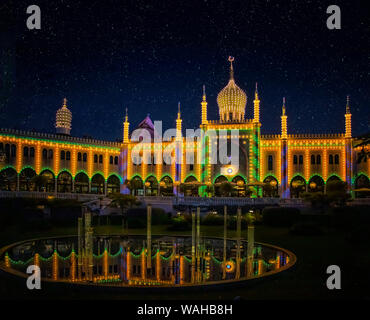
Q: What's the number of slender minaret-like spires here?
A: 6